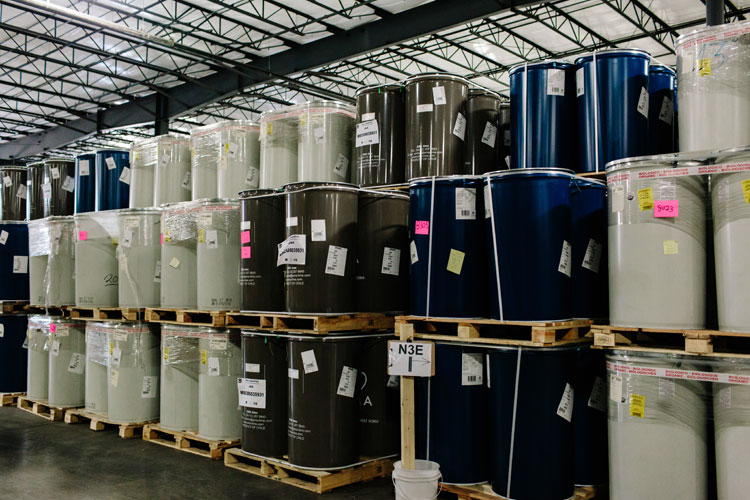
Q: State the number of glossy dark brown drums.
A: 13